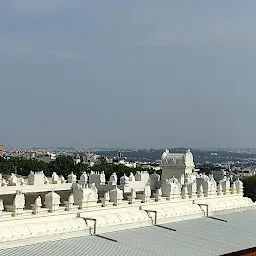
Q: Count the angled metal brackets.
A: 3